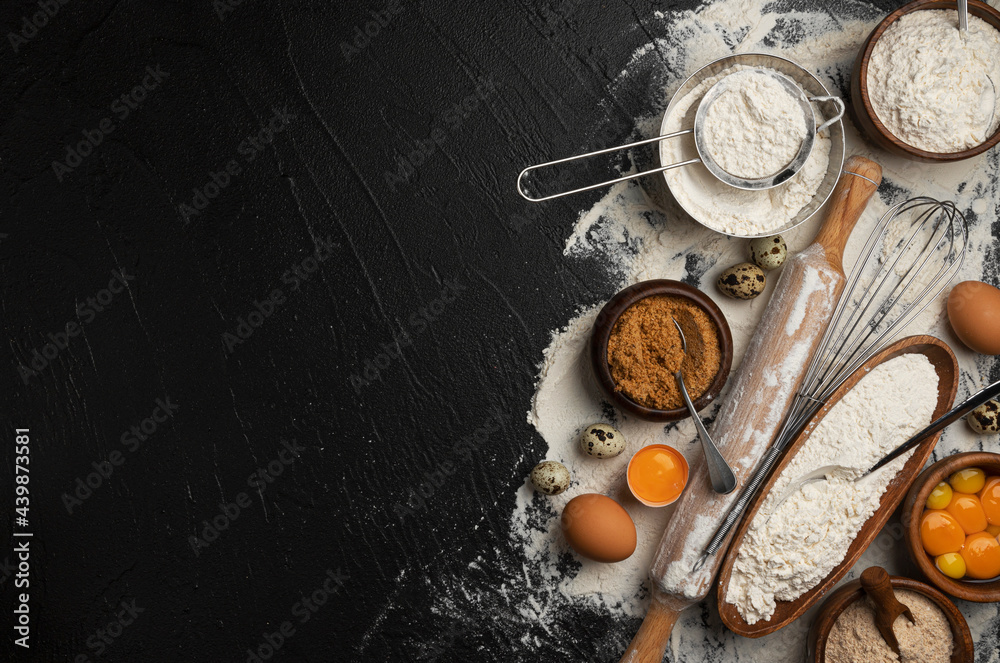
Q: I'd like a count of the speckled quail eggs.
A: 5